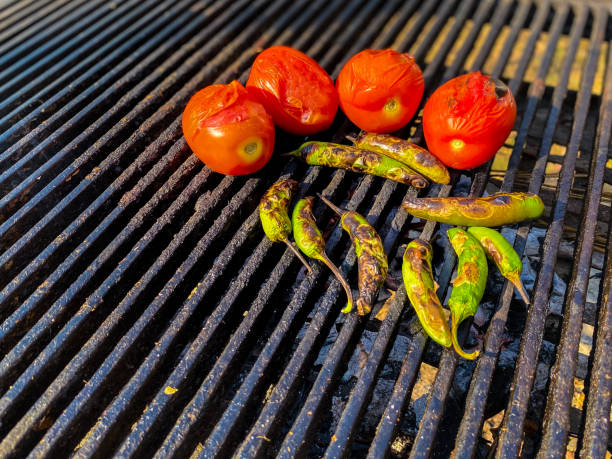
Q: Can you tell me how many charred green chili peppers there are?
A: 9